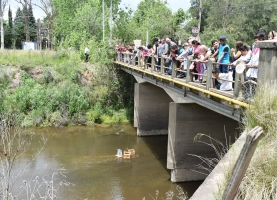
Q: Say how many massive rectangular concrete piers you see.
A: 2